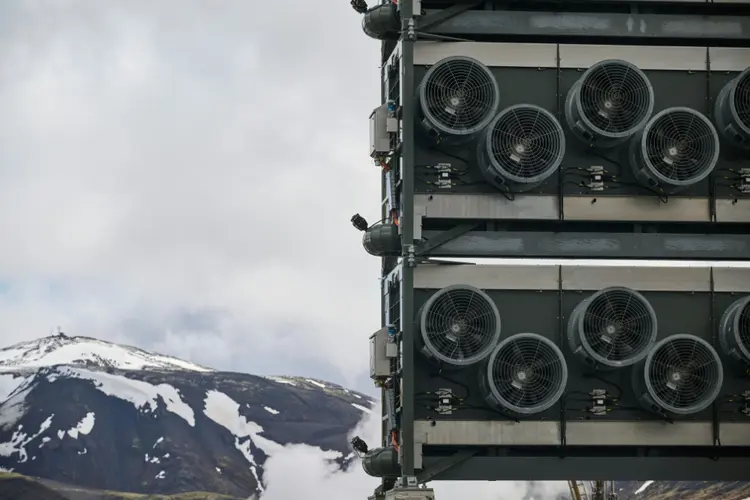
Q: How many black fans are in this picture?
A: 10